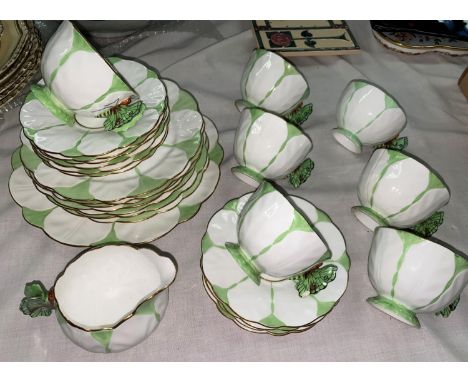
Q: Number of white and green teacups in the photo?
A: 7